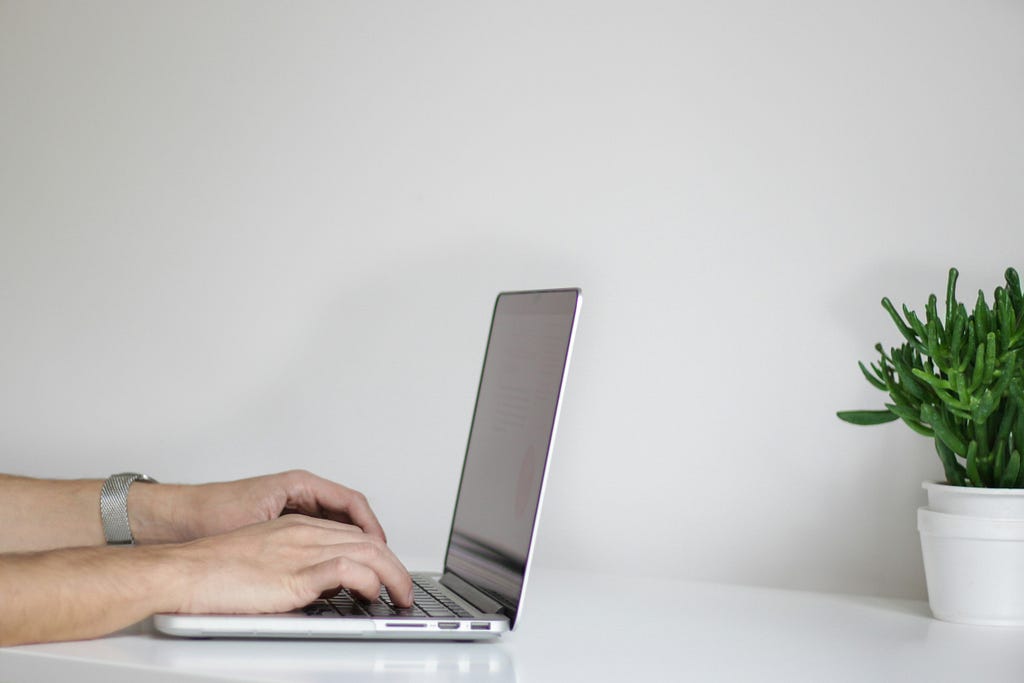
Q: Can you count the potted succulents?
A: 1